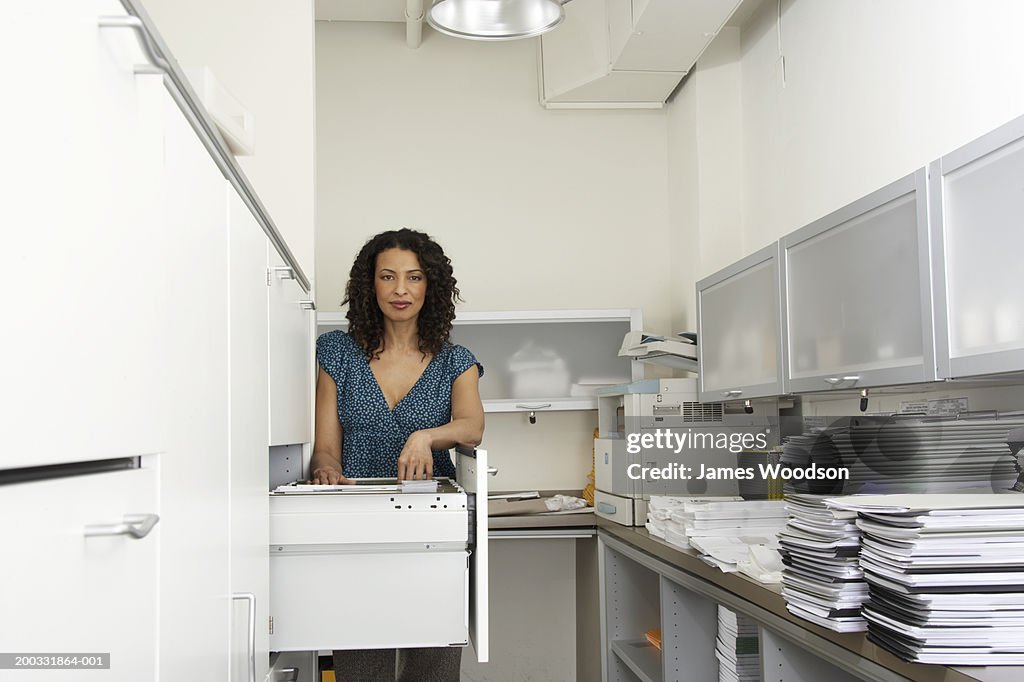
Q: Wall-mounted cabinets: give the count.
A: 4